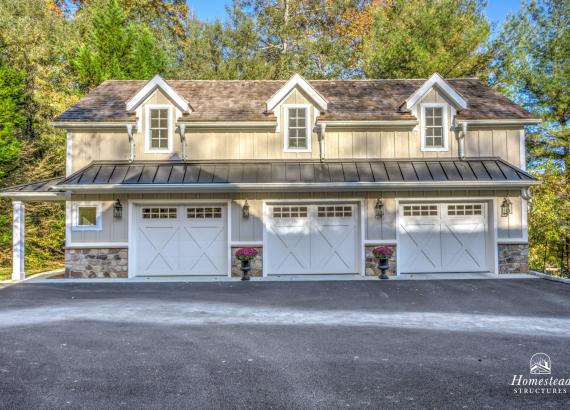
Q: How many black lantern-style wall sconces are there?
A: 4